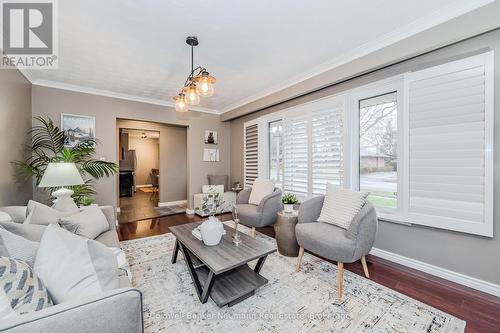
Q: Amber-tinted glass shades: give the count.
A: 3